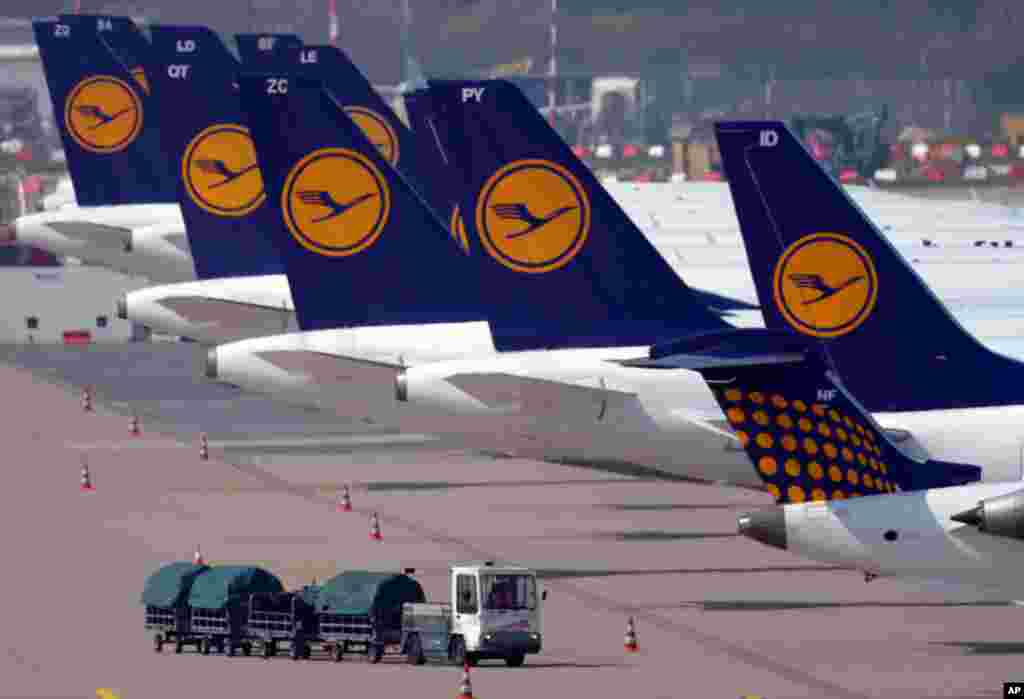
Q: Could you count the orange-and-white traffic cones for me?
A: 9